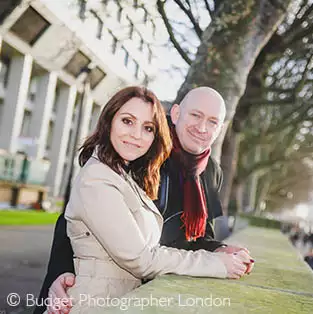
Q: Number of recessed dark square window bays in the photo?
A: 3